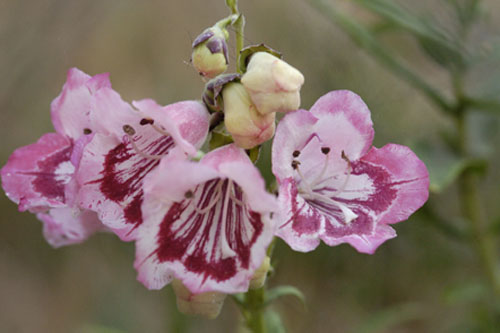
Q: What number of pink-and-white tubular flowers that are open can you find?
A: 4